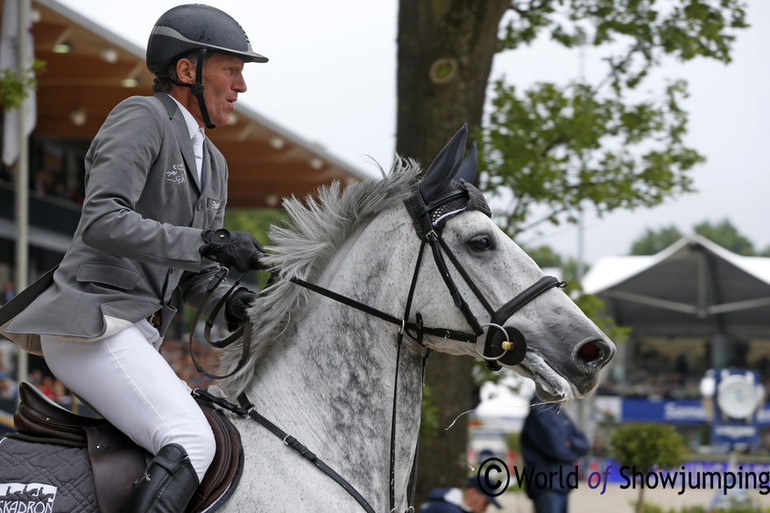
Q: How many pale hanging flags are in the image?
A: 1